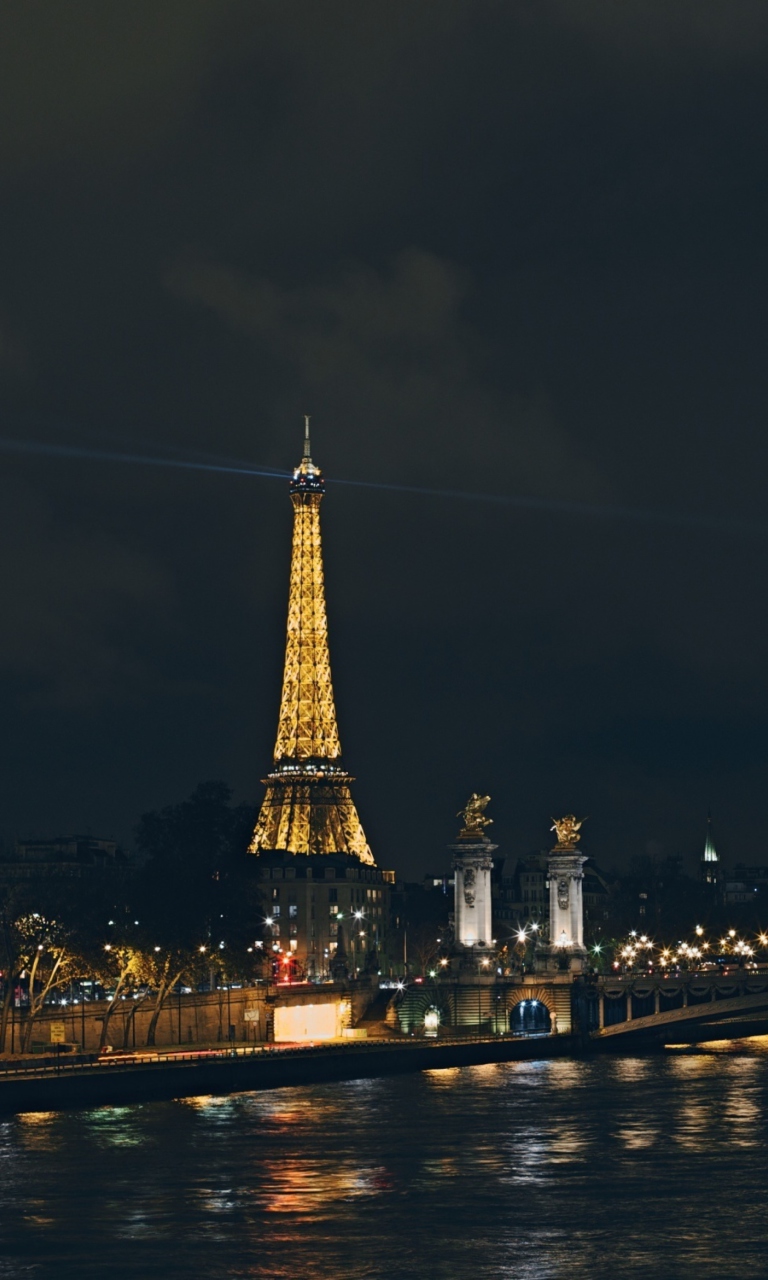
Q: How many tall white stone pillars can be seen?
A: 2